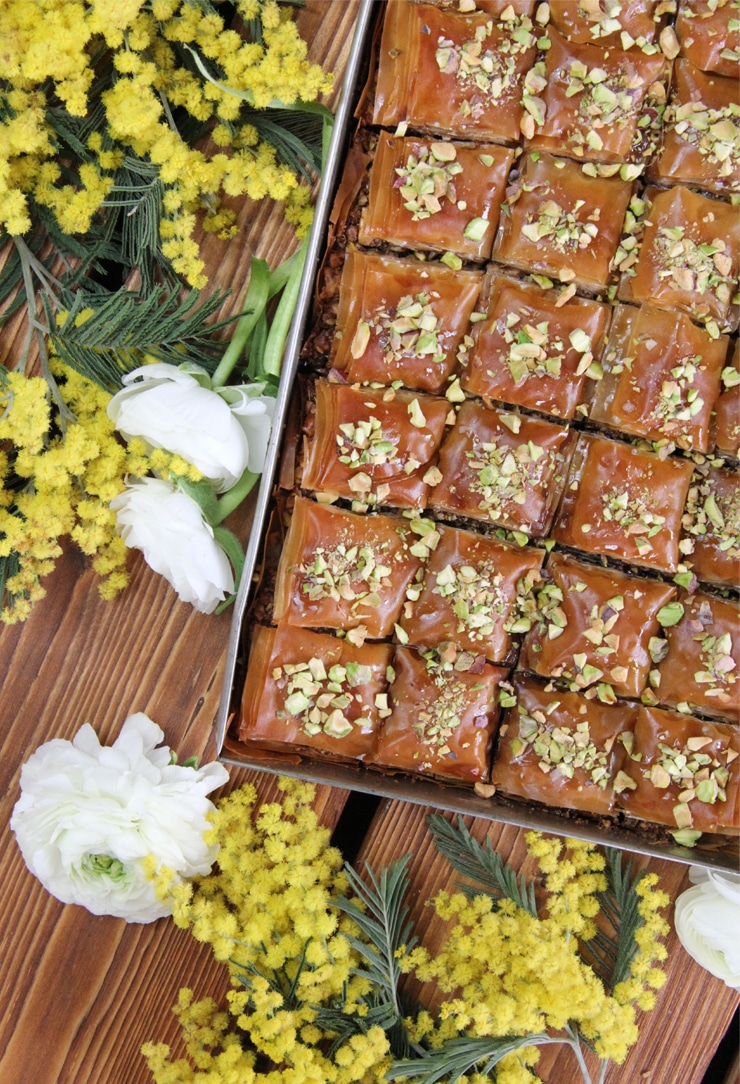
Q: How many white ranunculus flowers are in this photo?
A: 4